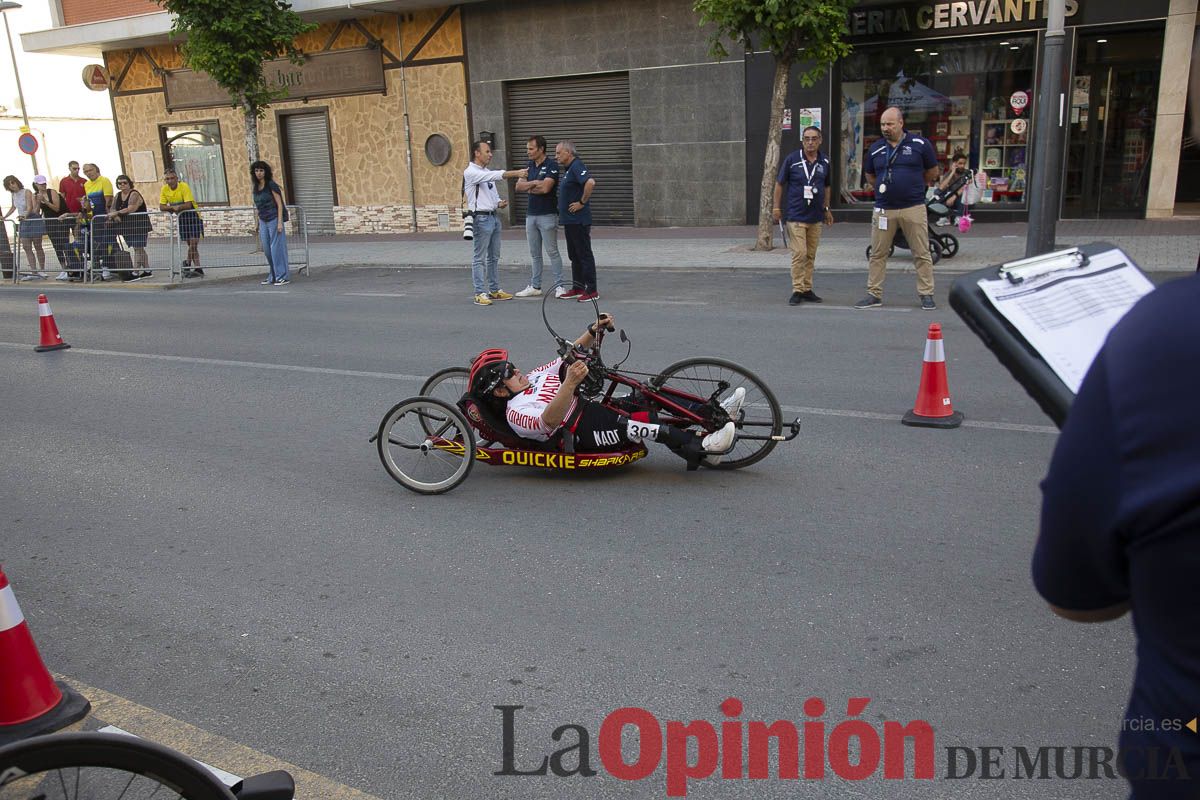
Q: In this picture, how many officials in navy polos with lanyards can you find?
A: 2